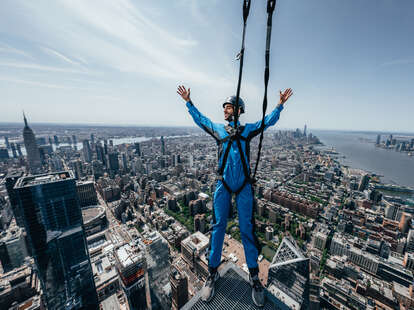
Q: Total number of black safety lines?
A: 2